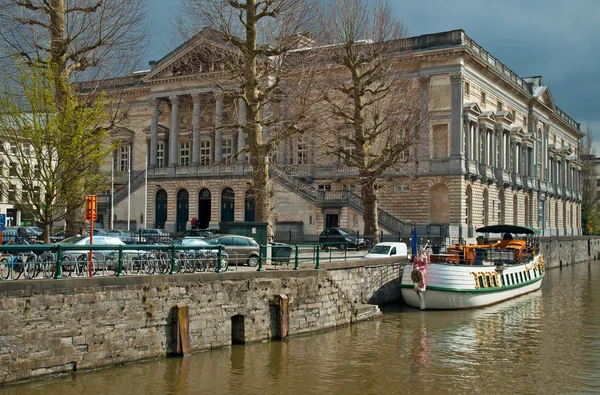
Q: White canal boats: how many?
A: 1